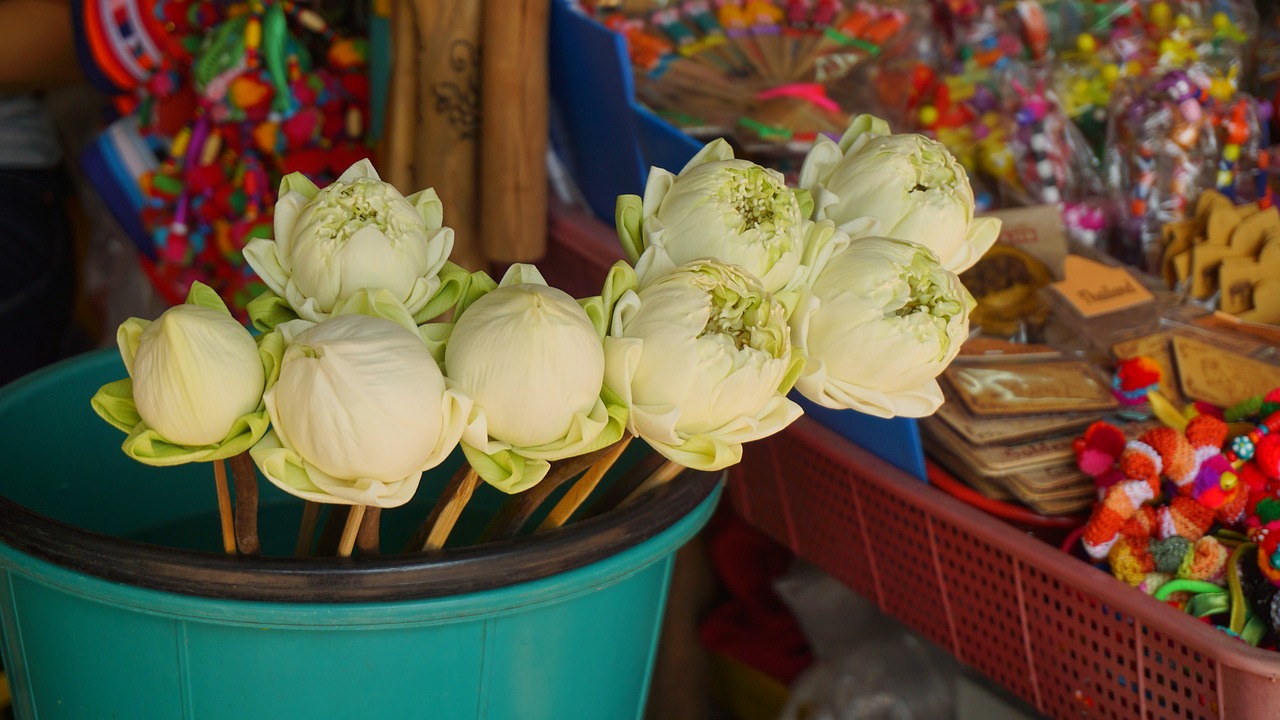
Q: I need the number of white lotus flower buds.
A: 8